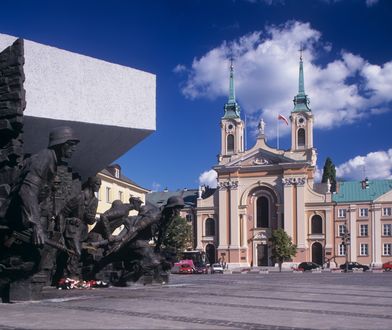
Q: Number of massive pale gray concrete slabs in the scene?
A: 1